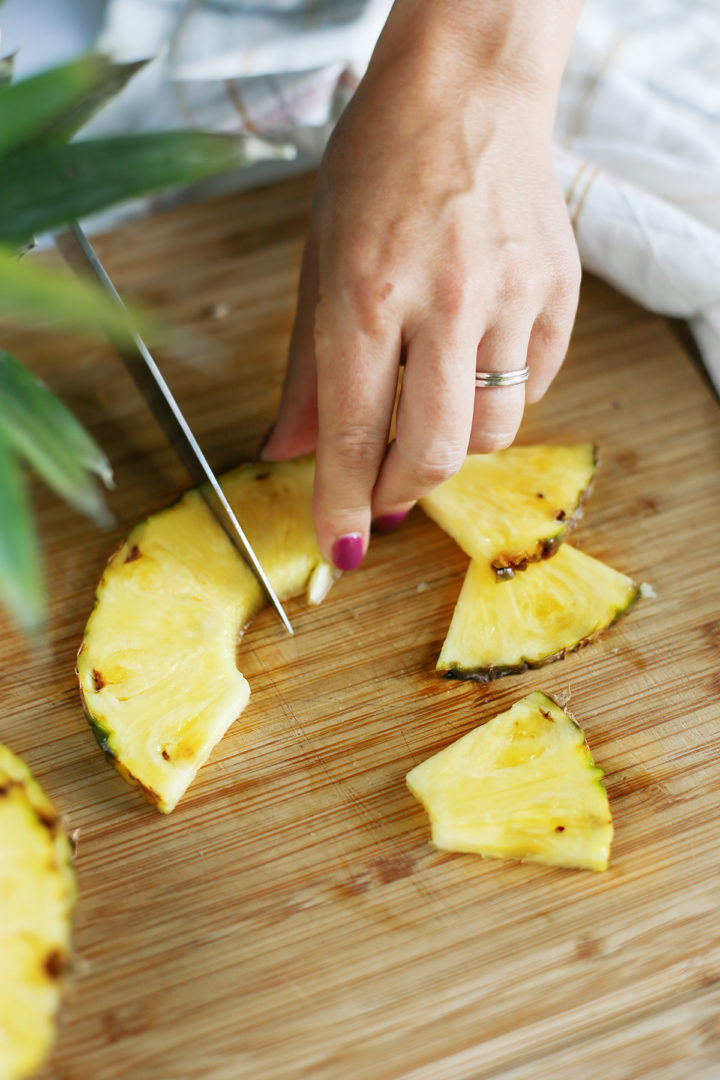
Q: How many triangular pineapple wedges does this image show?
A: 3